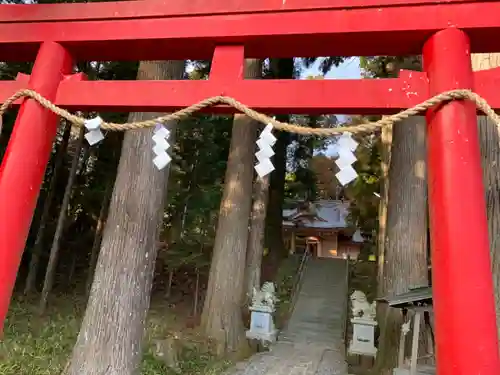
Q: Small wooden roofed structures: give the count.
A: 1